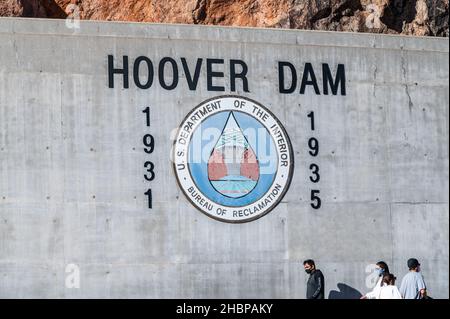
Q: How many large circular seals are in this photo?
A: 1